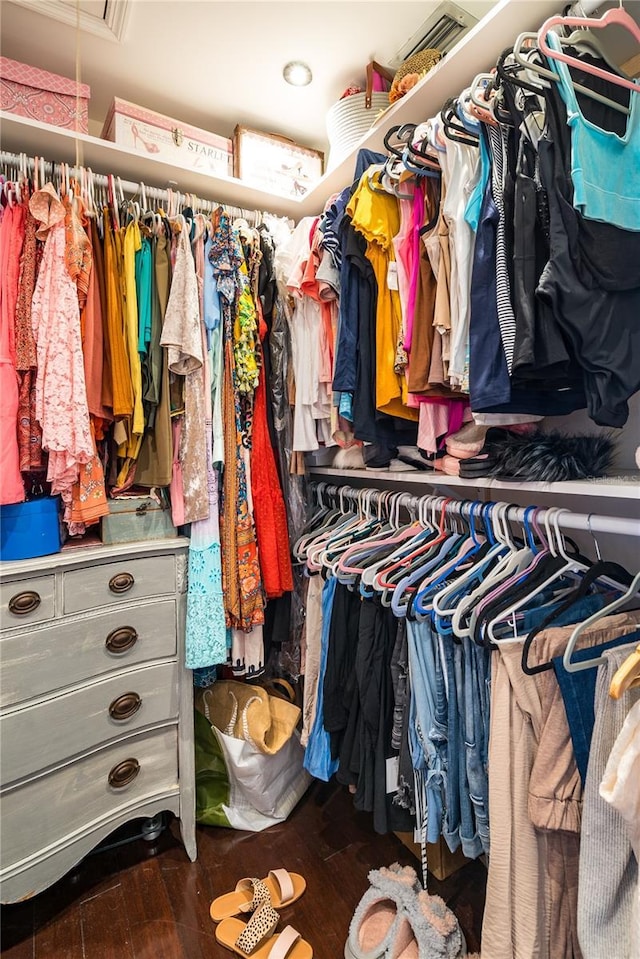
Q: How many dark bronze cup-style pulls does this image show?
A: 5